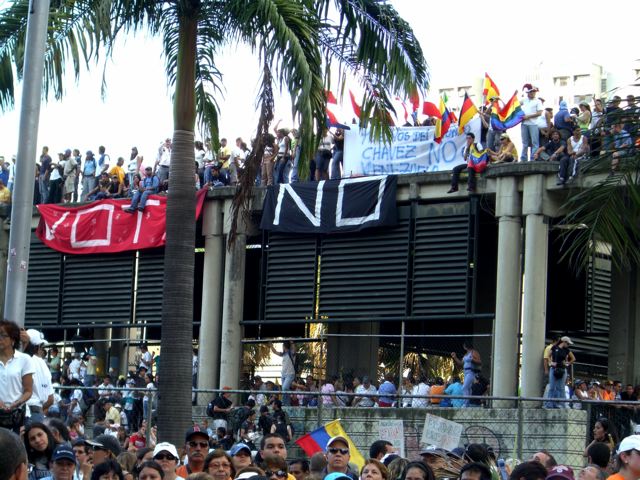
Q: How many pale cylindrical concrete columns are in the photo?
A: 4